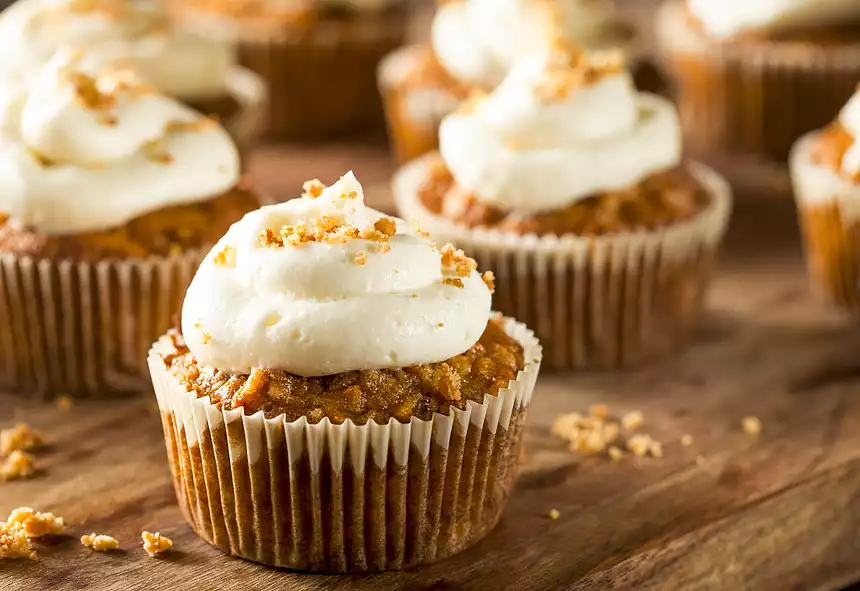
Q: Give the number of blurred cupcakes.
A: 7